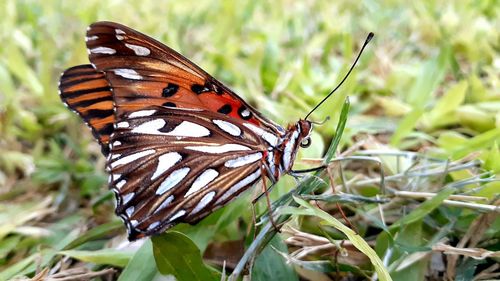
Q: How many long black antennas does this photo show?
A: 1